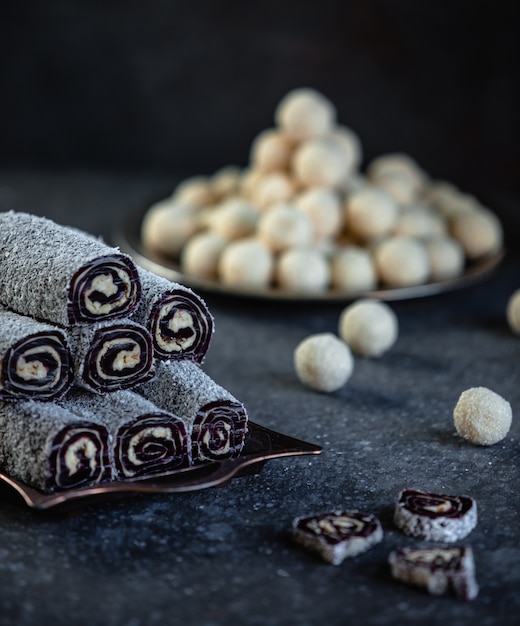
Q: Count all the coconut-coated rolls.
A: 7